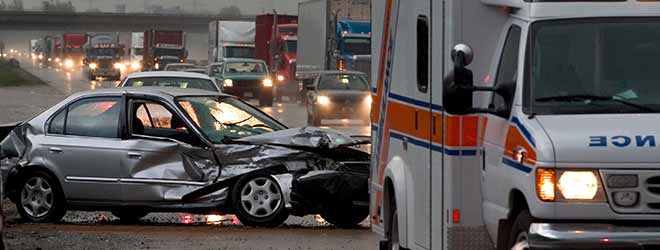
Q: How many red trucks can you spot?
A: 3